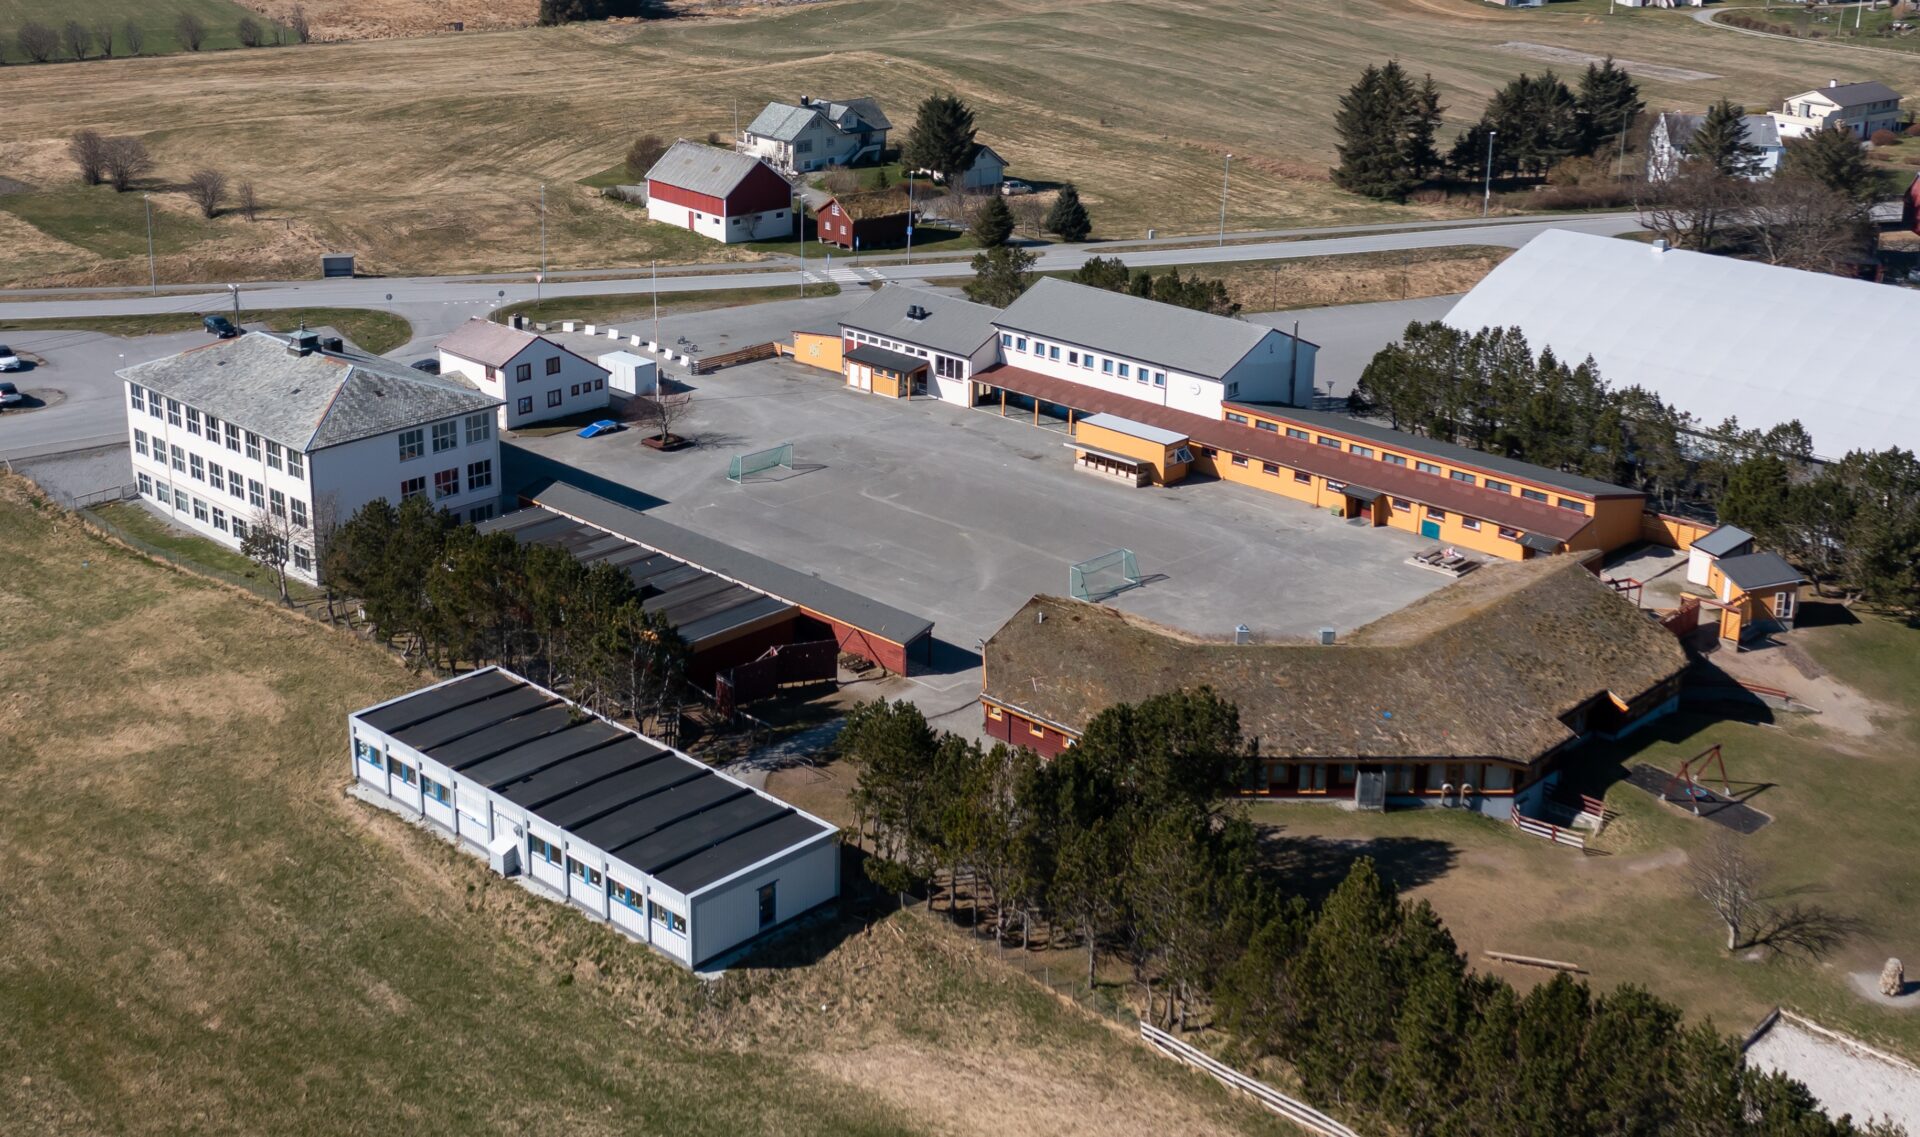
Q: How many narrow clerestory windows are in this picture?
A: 11